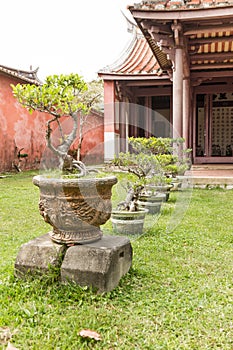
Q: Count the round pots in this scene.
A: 5